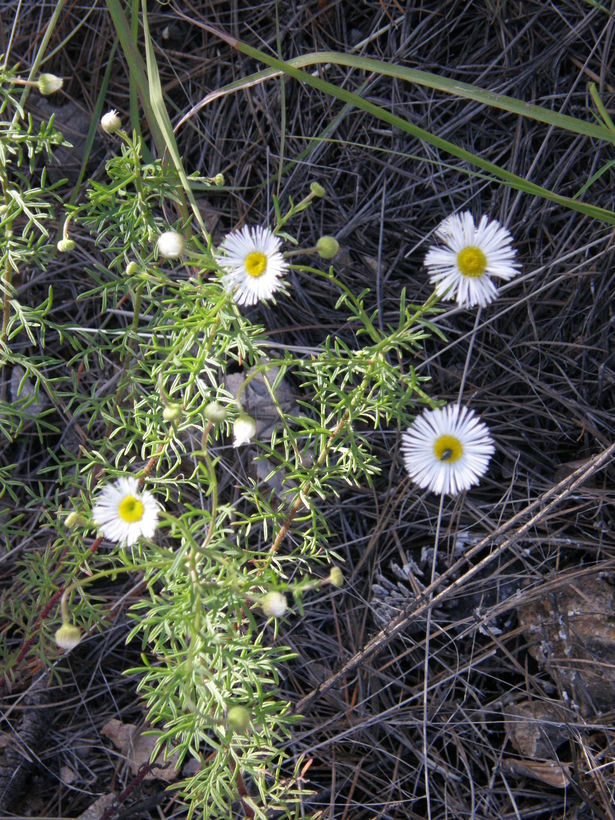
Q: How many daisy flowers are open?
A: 4